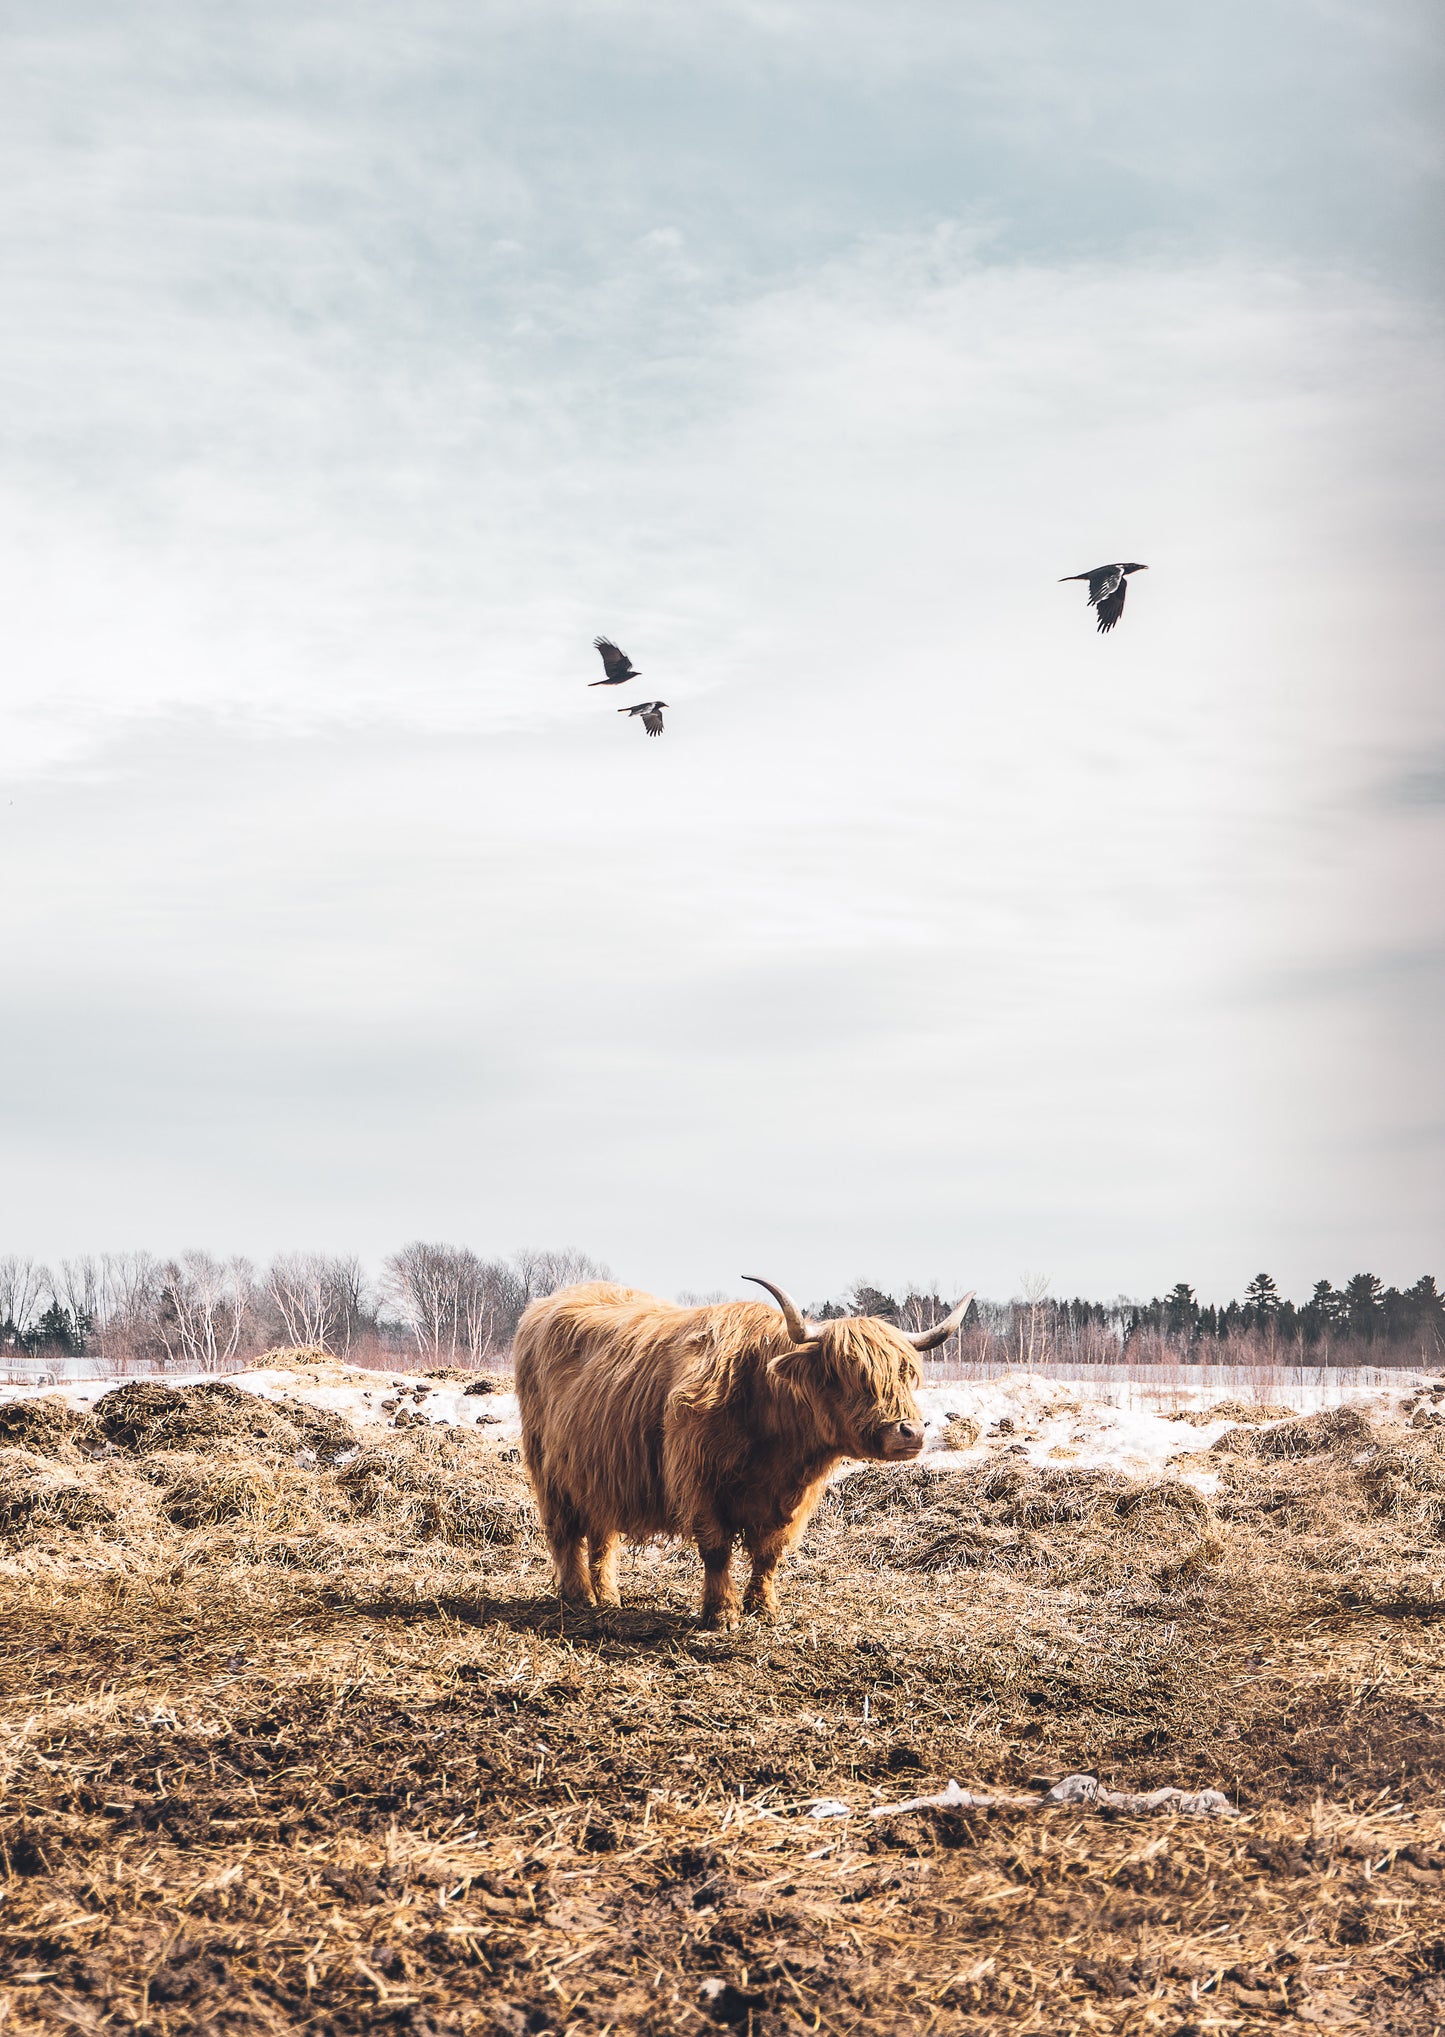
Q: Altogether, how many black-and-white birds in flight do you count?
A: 3